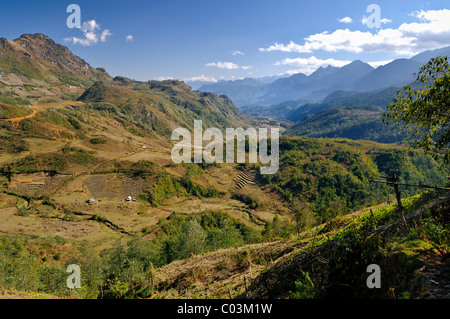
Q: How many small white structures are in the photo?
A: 2